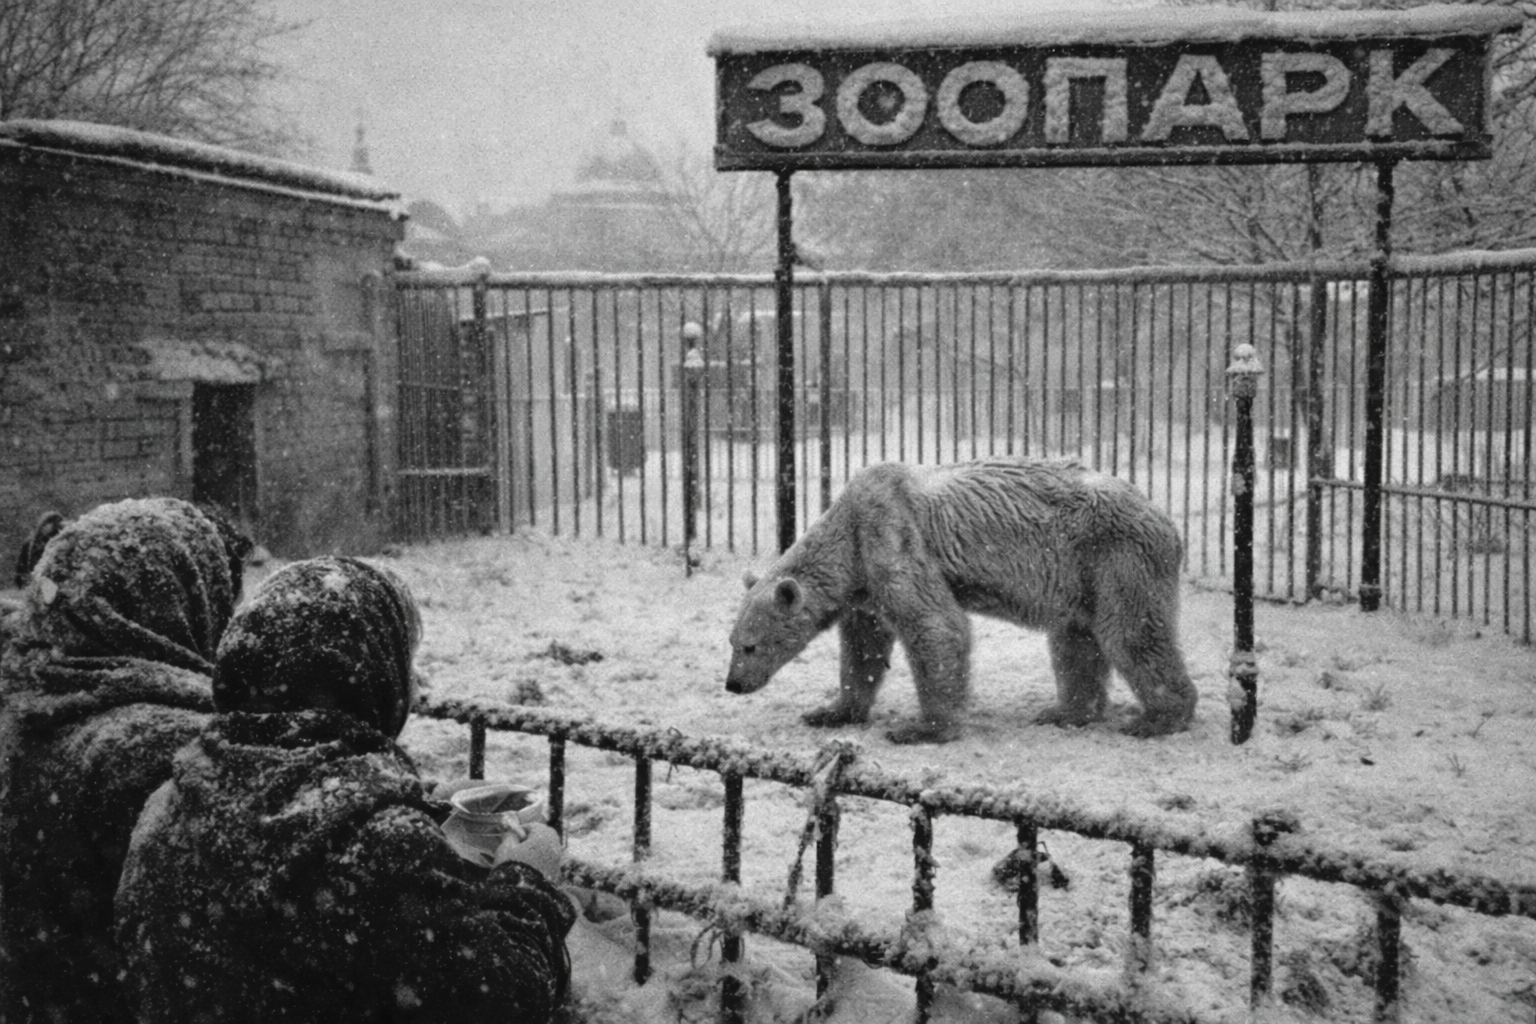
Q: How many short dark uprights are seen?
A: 10